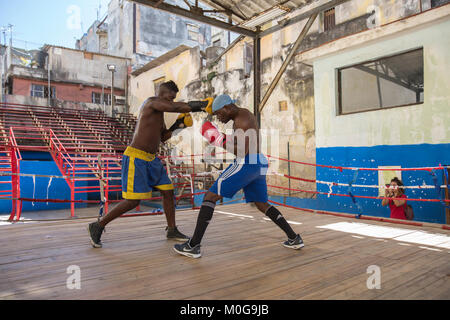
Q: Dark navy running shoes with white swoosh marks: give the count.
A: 2